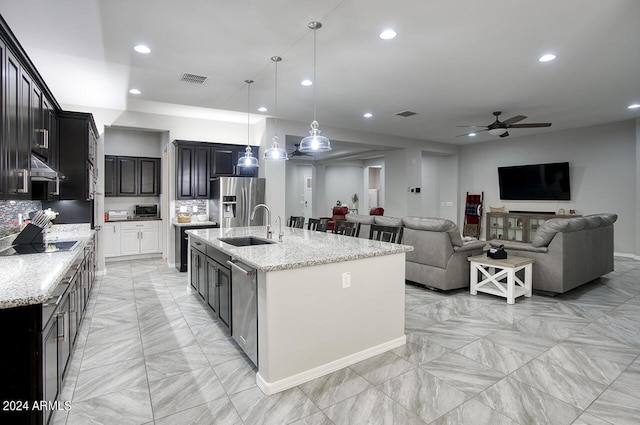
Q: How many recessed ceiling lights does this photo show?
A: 9